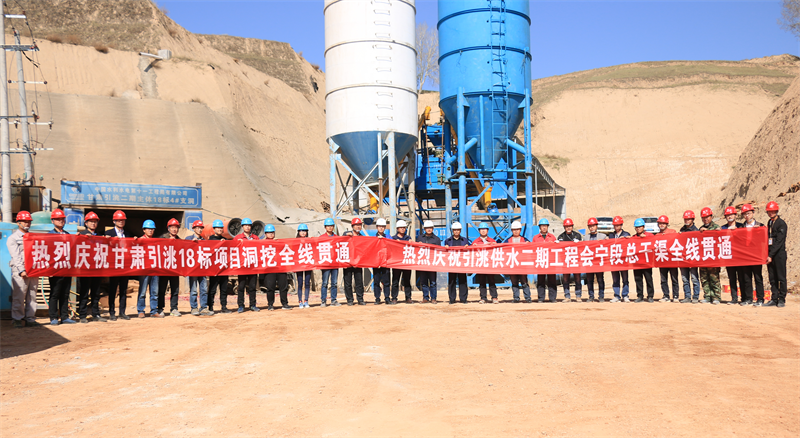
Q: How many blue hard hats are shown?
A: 9